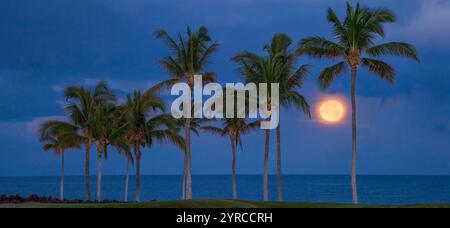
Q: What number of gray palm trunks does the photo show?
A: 11